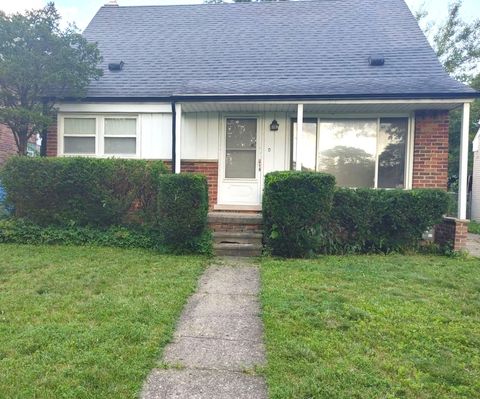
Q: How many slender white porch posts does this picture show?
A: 3